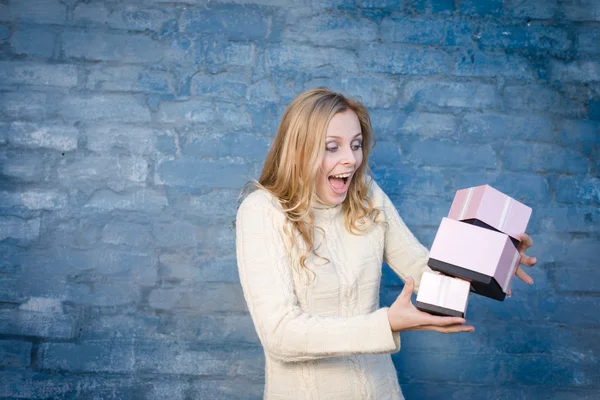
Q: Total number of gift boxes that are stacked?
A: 3